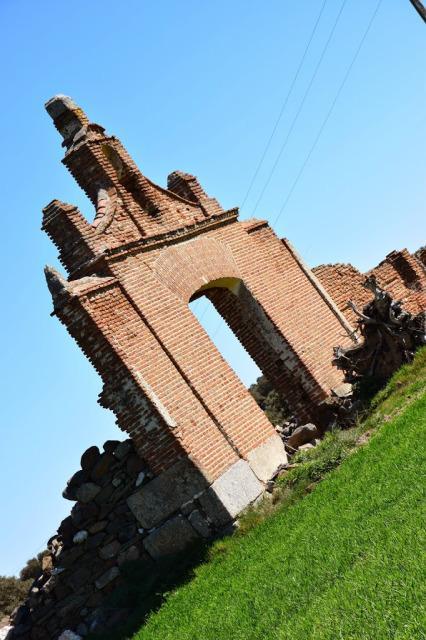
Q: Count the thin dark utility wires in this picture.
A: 3